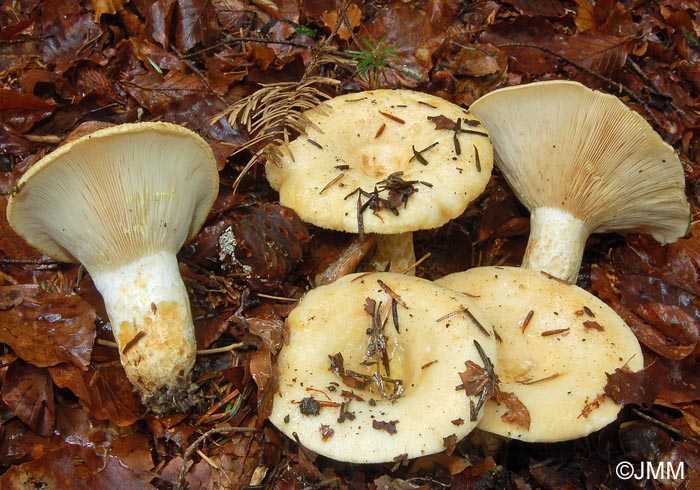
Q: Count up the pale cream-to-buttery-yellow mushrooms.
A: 5